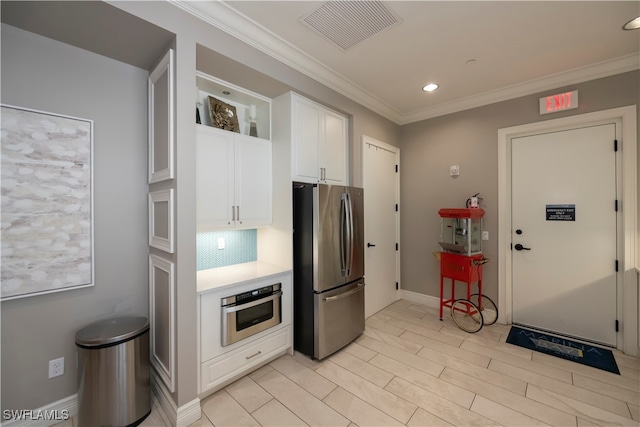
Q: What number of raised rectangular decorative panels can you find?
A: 3